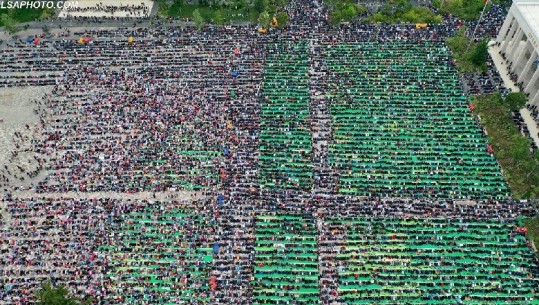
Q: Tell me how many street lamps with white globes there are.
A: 0